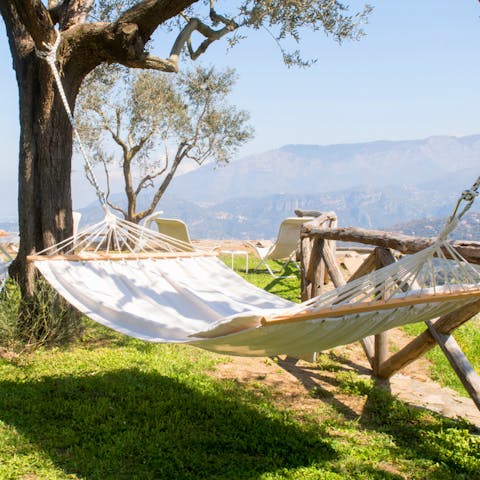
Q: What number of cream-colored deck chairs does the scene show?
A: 2